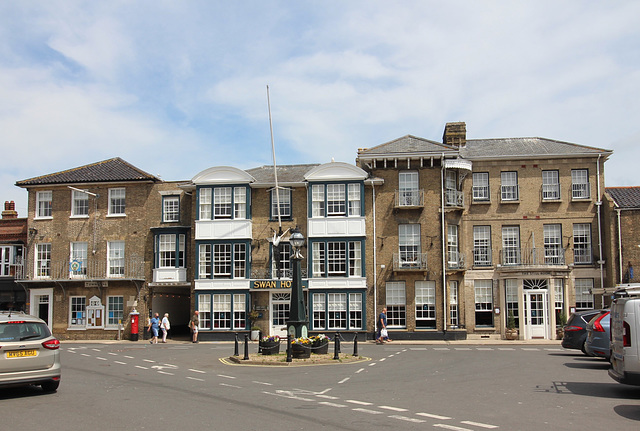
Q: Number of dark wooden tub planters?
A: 3